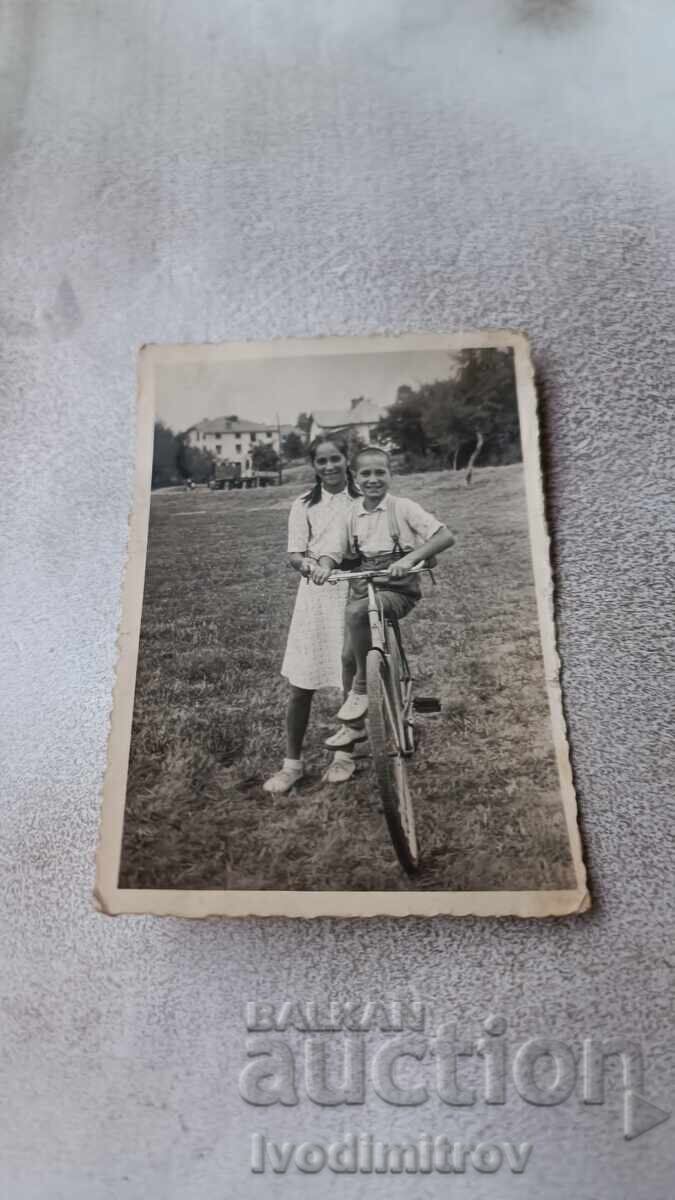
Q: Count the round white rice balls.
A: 0